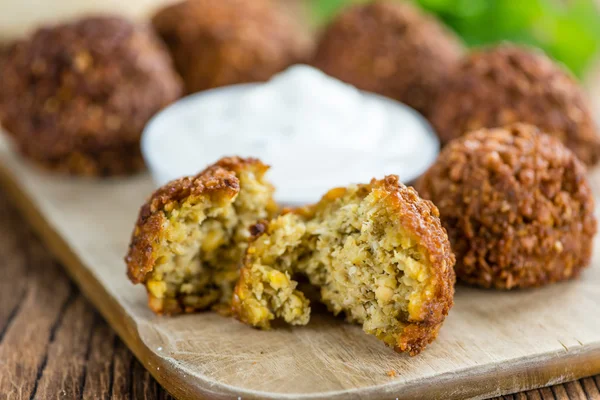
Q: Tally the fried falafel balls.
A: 6